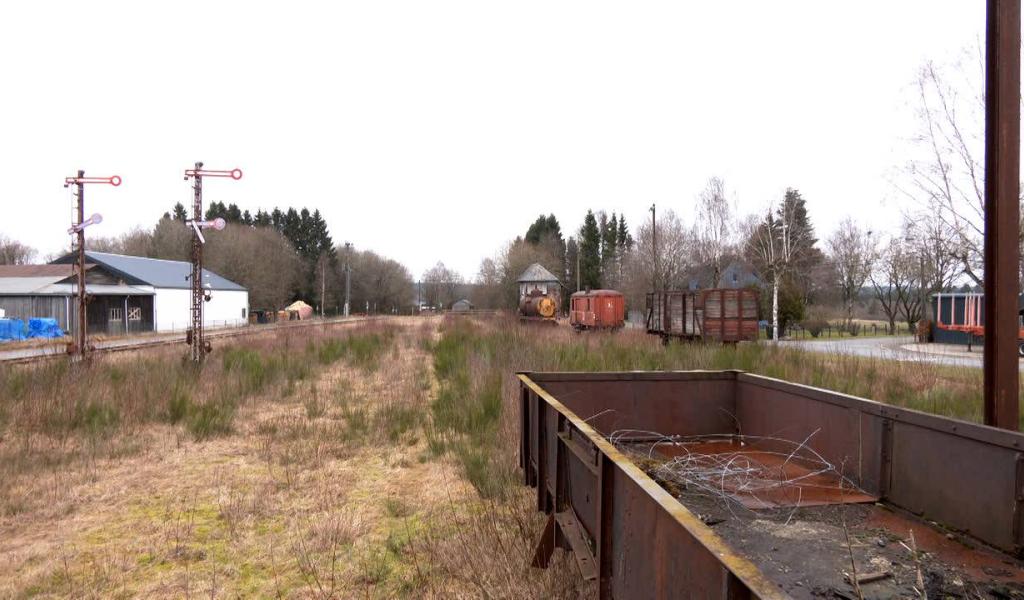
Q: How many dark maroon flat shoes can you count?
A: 0